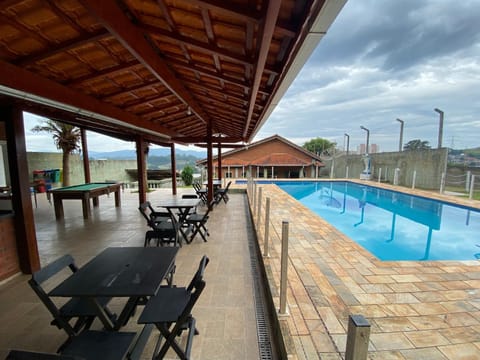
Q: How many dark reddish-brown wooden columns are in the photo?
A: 6